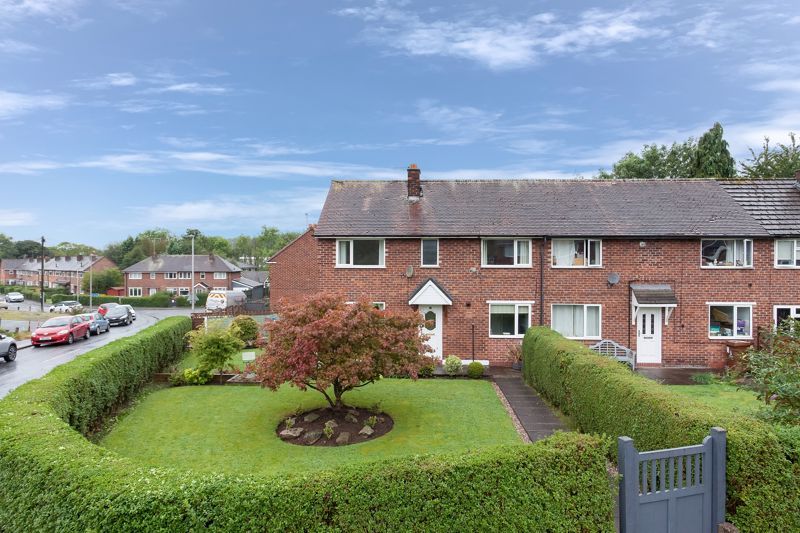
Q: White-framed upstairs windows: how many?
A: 6